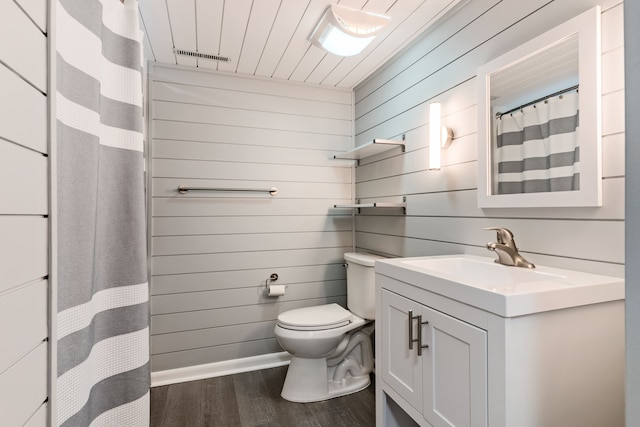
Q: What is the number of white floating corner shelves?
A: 2